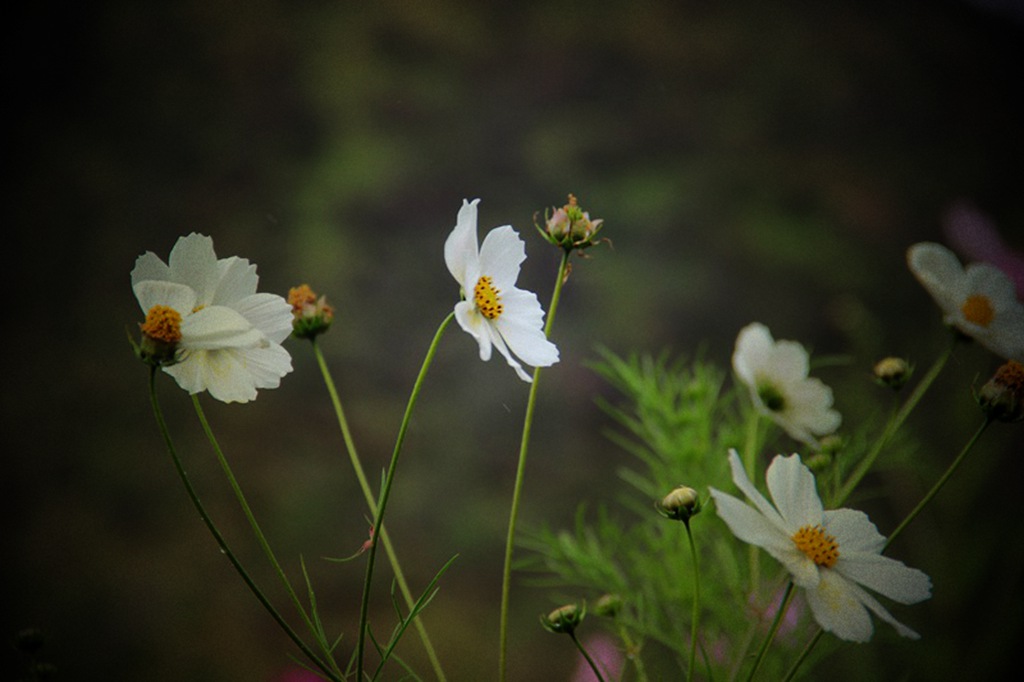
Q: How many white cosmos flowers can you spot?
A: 5